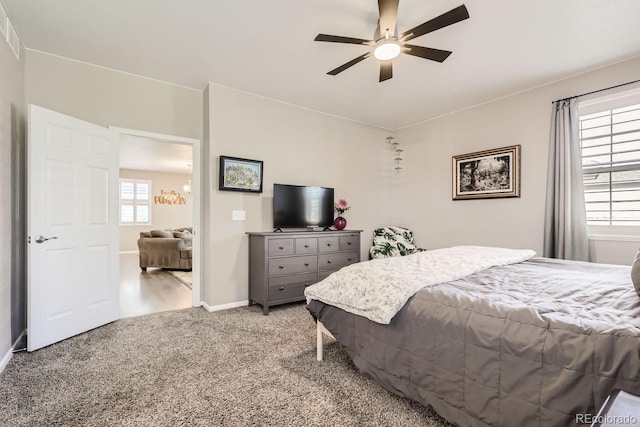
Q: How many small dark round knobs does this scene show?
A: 10